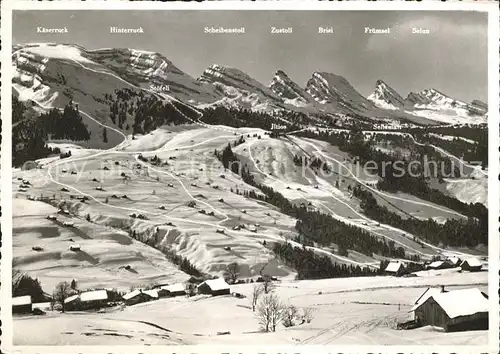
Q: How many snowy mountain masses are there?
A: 7